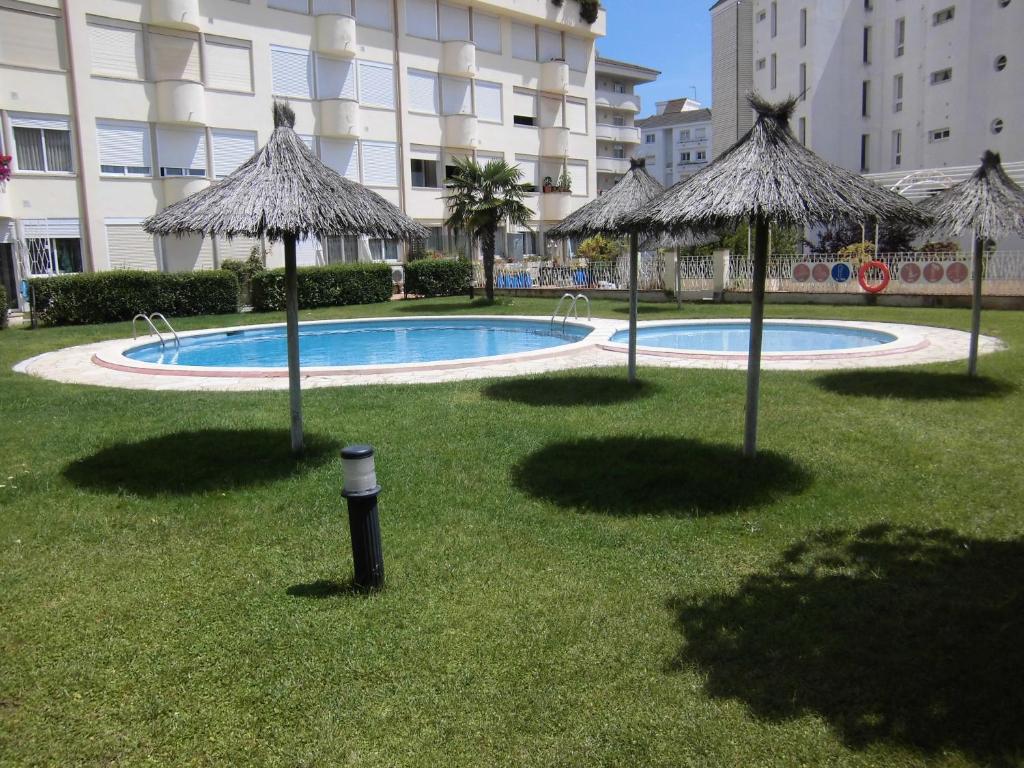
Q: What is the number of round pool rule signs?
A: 6